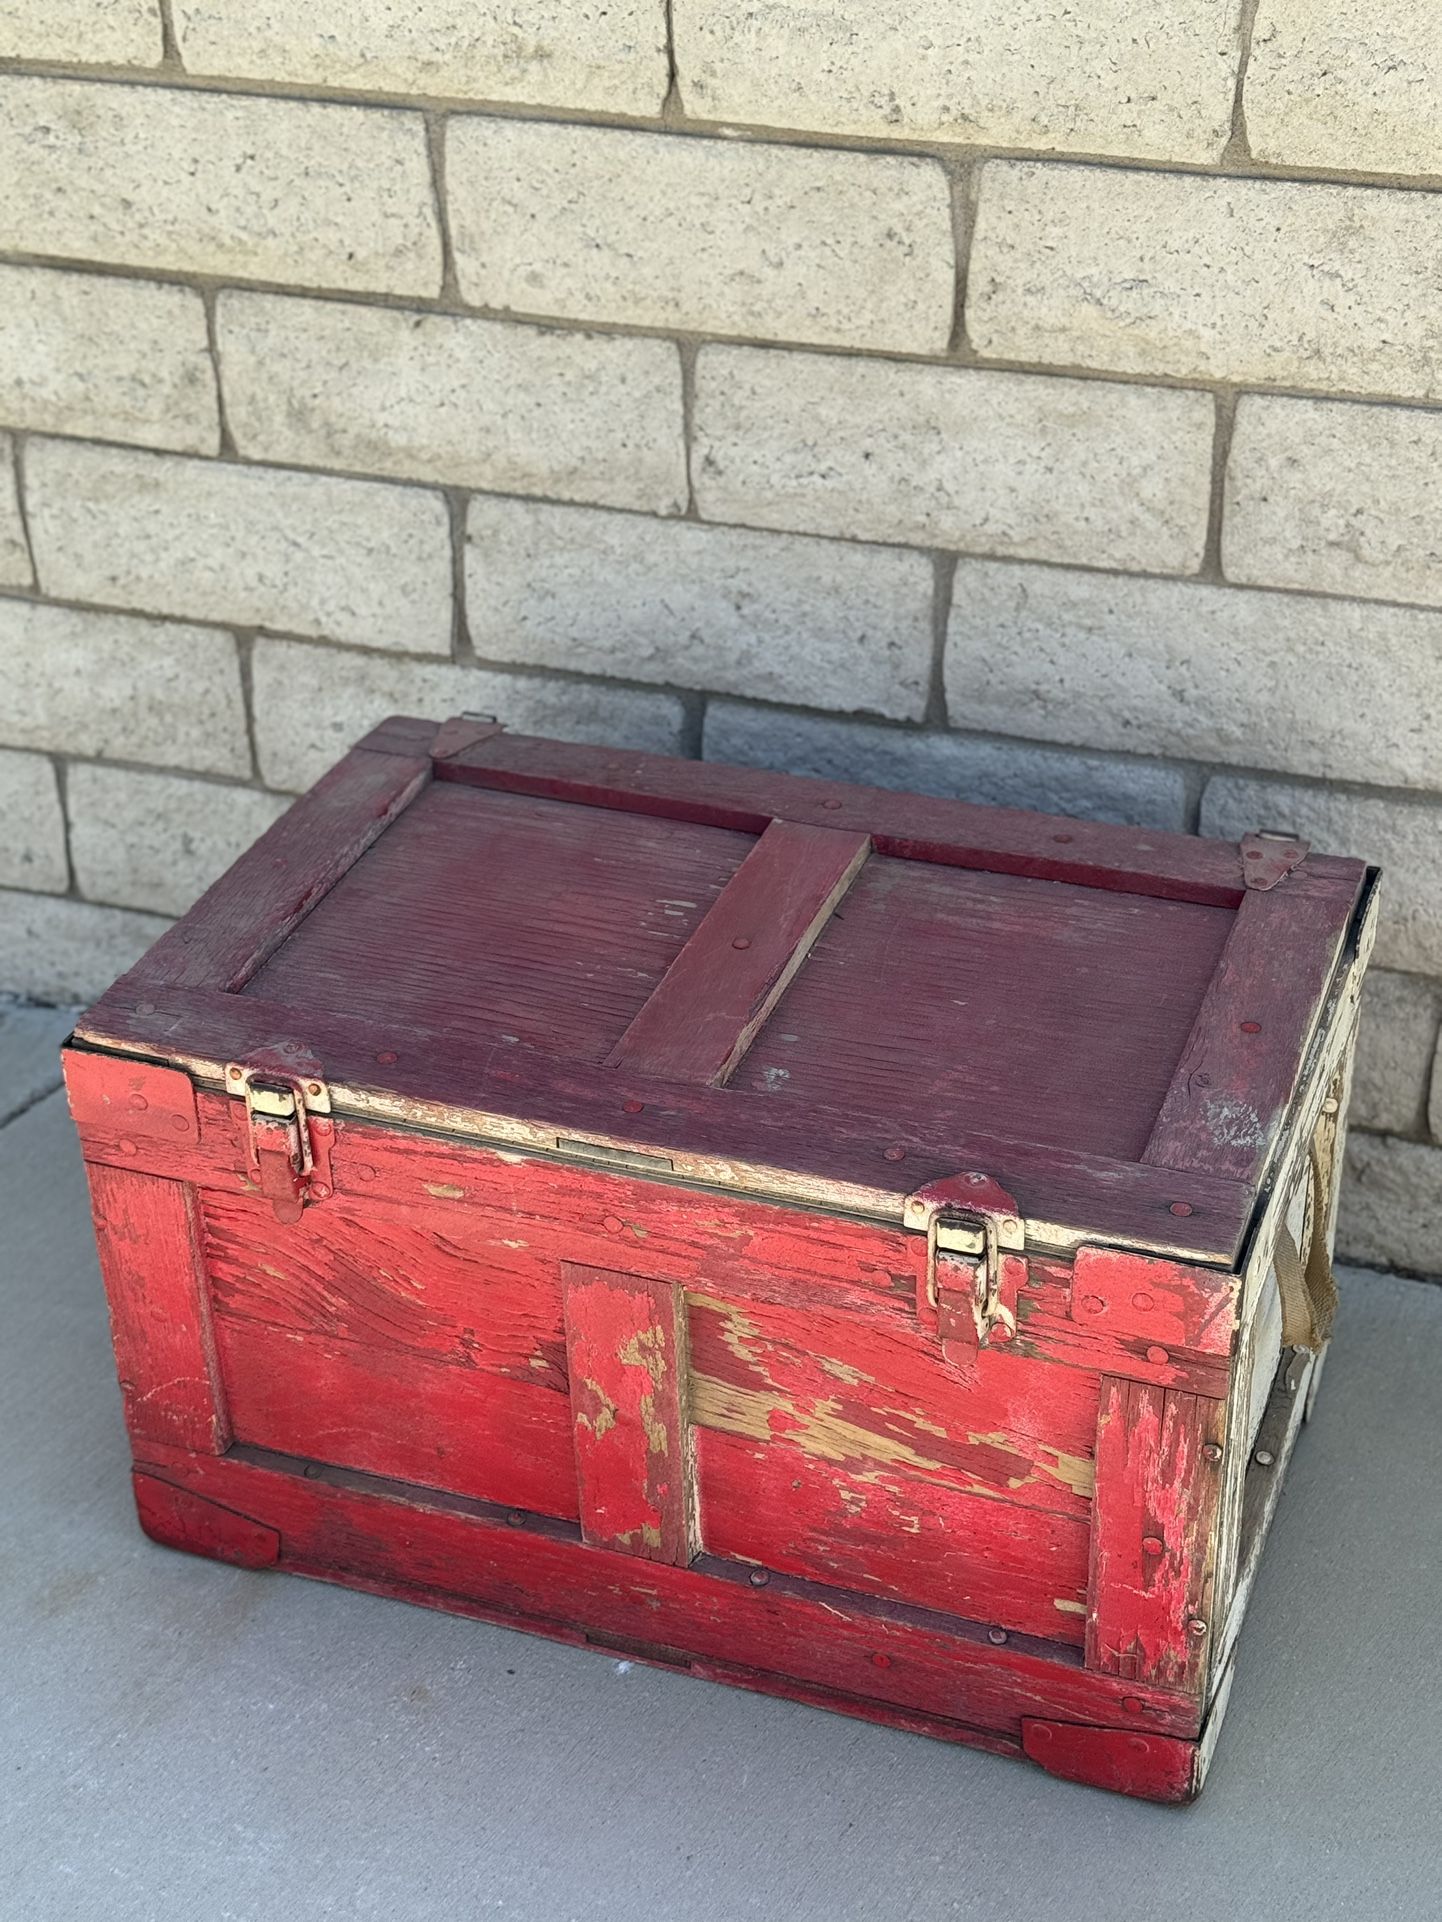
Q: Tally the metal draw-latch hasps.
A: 2